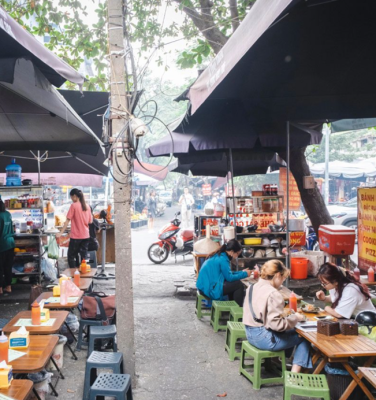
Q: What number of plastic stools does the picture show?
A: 10